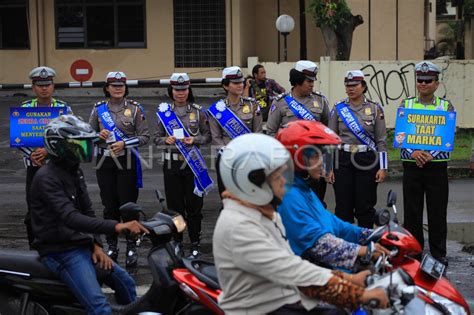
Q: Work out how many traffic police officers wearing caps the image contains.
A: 7